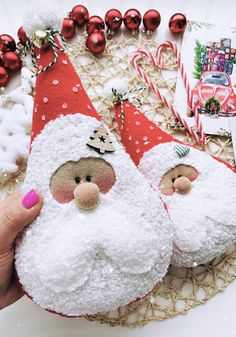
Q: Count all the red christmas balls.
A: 12